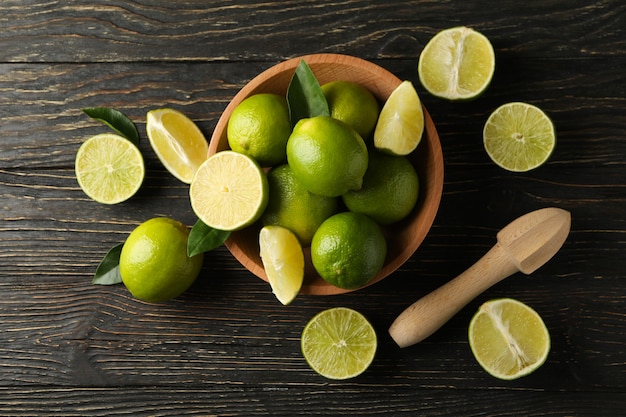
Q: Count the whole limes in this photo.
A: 7